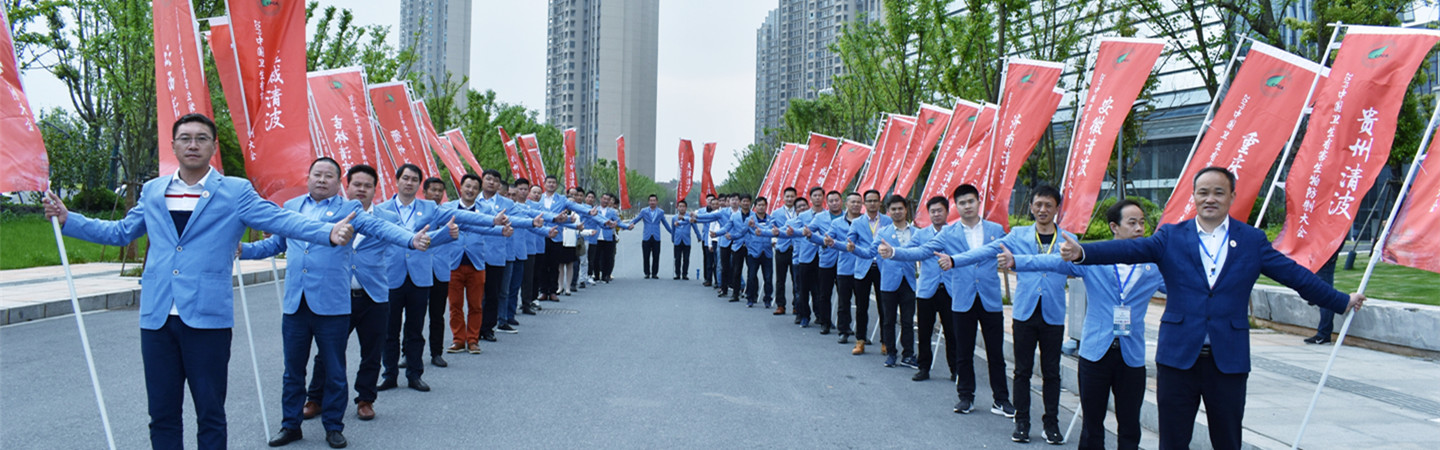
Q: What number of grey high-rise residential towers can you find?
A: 4